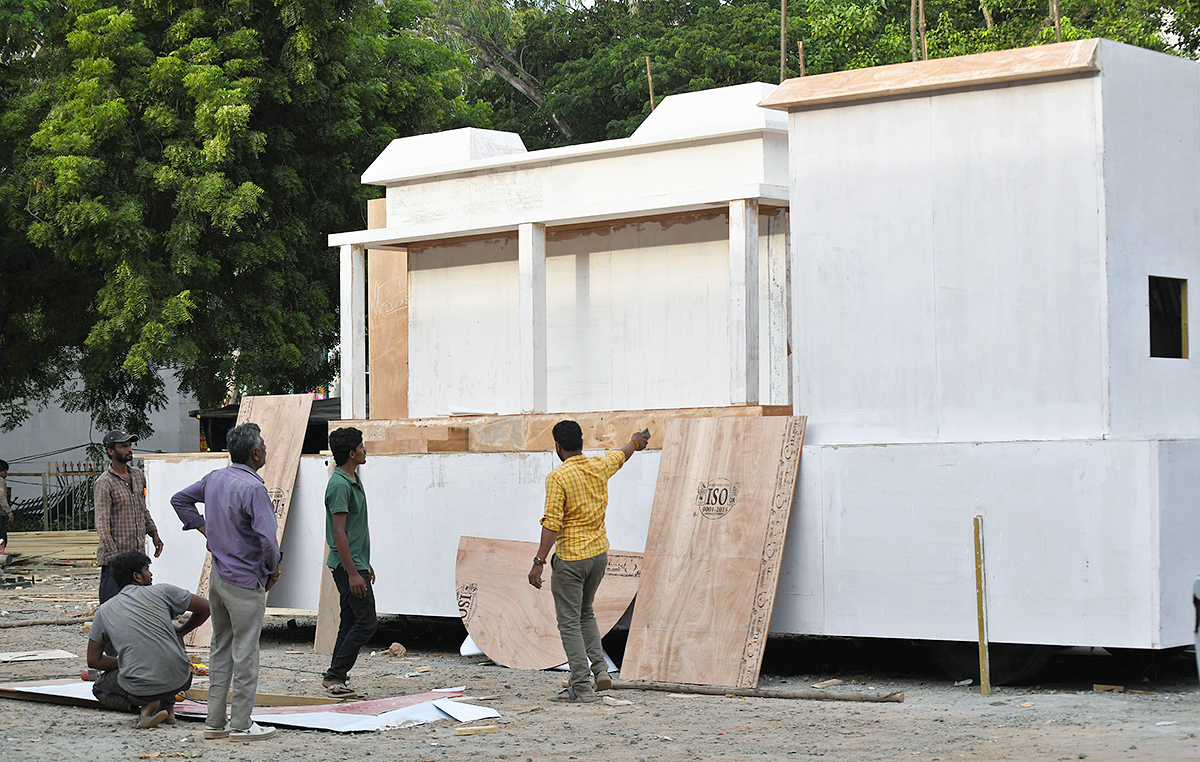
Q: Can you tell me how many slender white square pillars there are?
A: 3